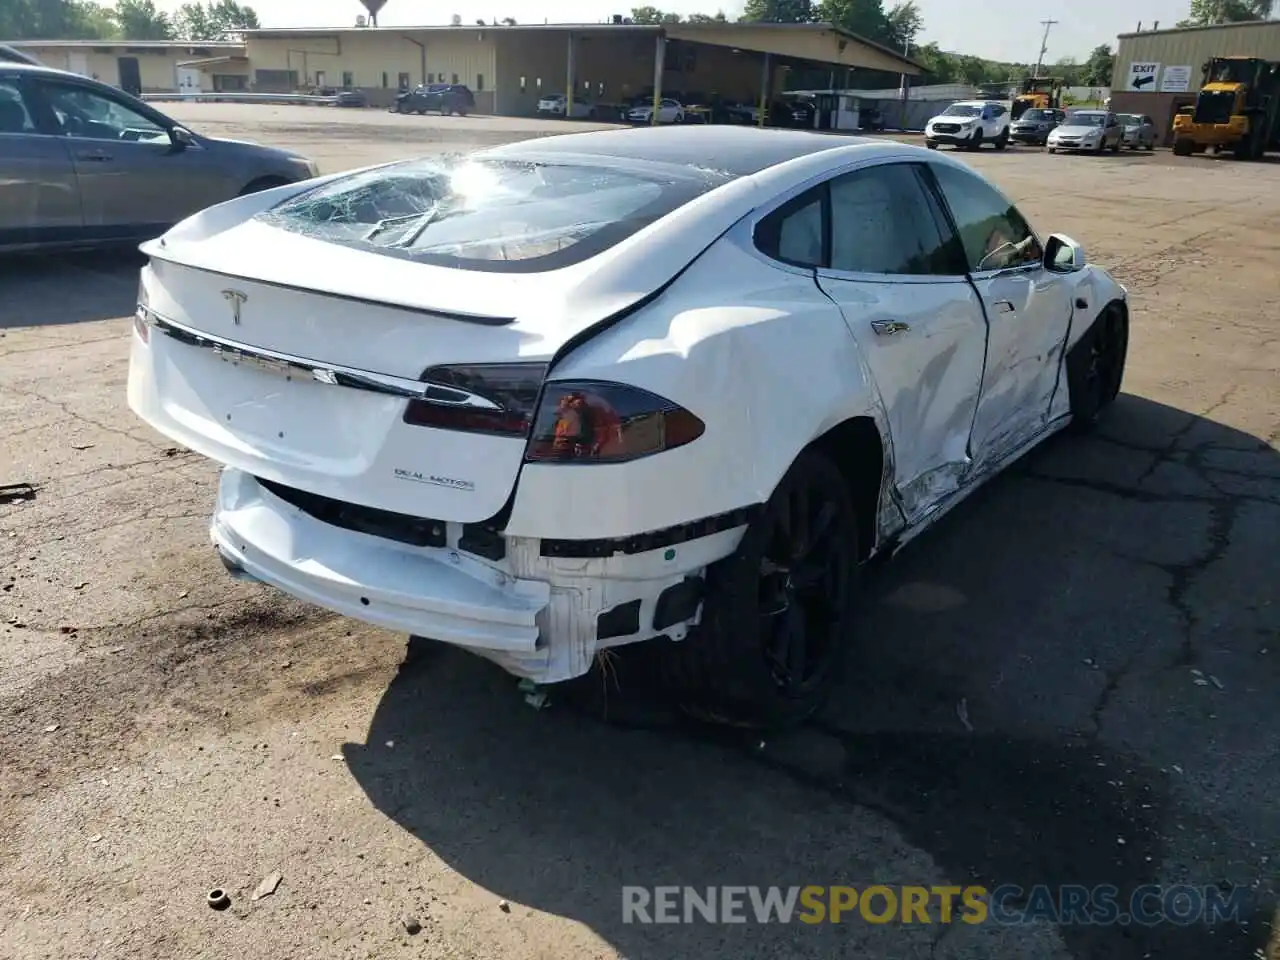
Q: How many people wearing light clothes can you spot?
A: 0